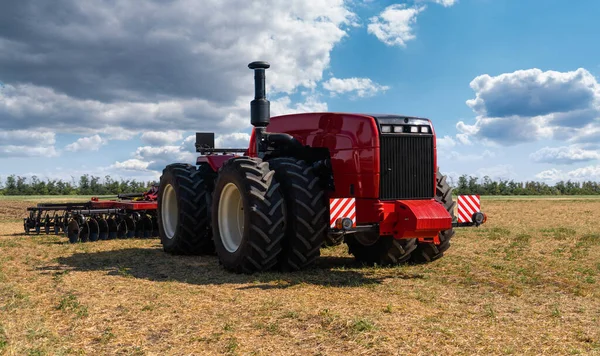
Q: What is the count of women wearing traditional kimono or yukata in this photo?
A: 0